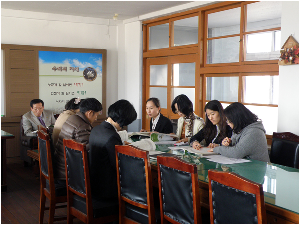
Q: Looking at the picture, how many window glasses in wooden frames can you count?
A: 14